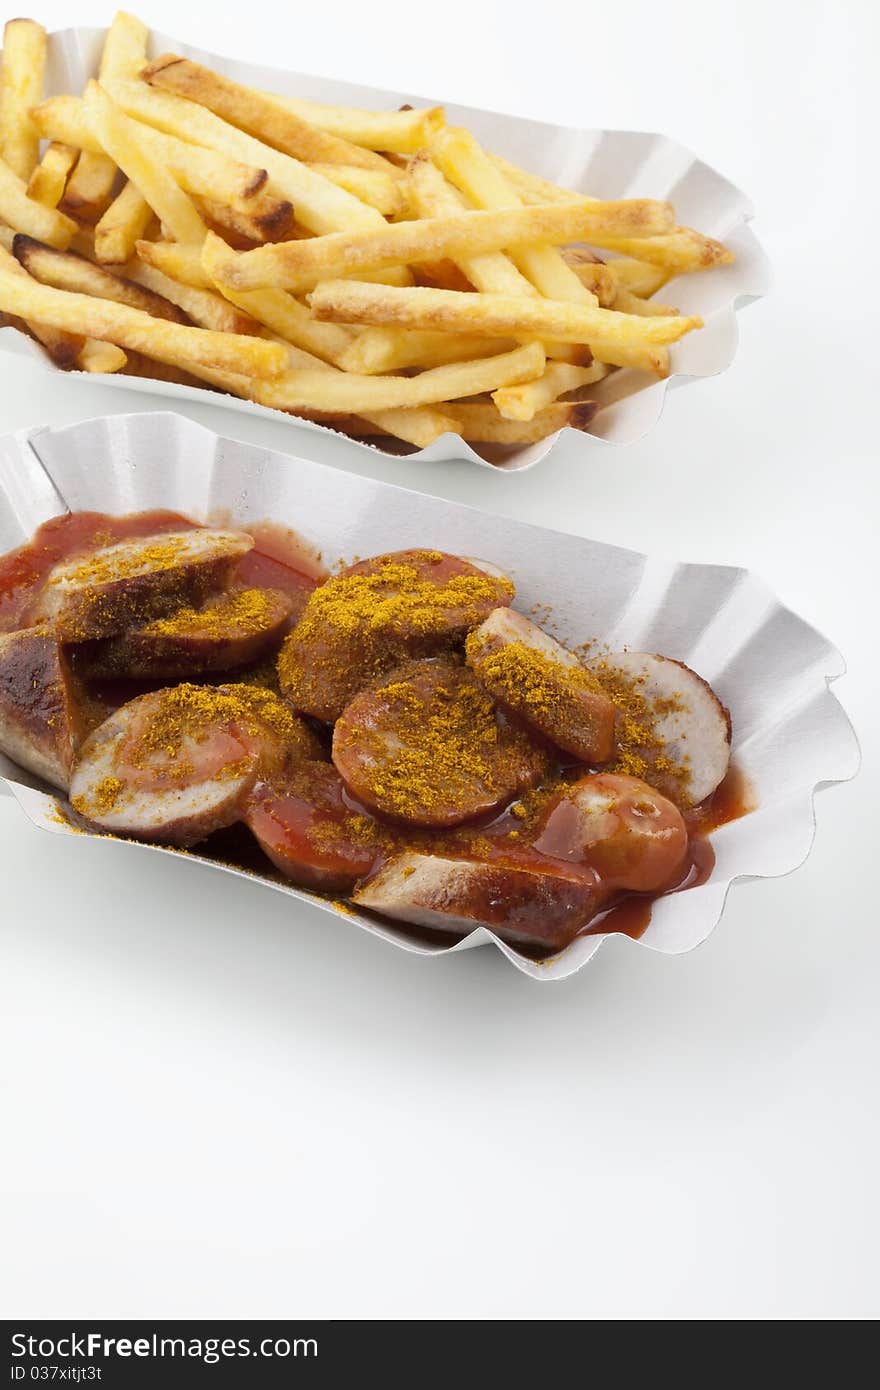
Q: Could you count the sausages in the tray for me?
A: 11